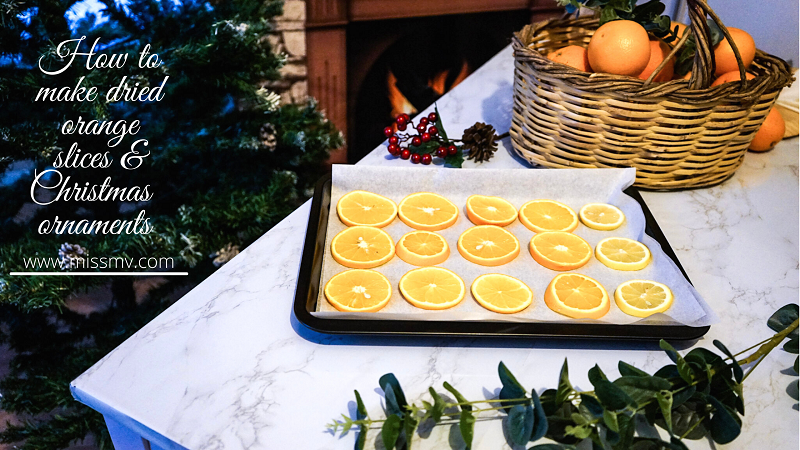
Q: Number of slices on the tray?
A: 15